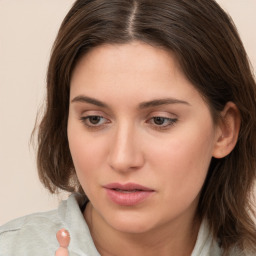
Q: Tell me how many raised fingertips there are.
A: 1